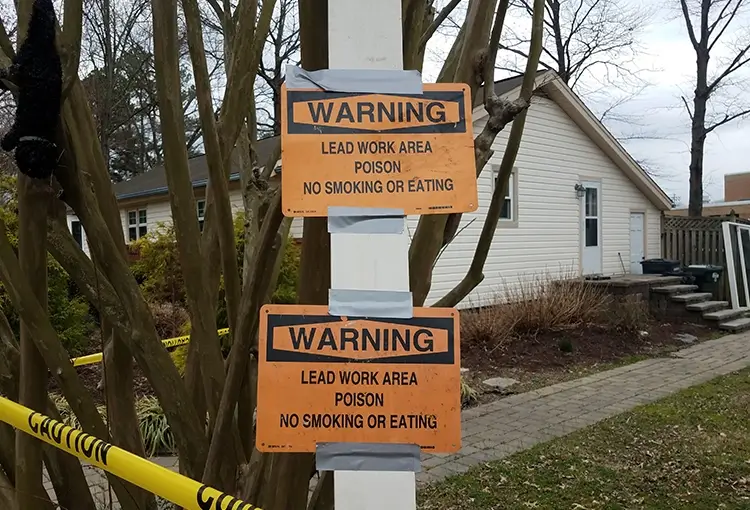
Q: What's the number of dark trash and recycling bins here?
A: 2